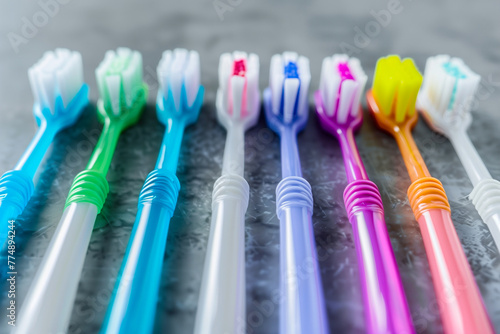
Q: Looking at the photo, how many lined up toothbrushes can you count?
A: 8